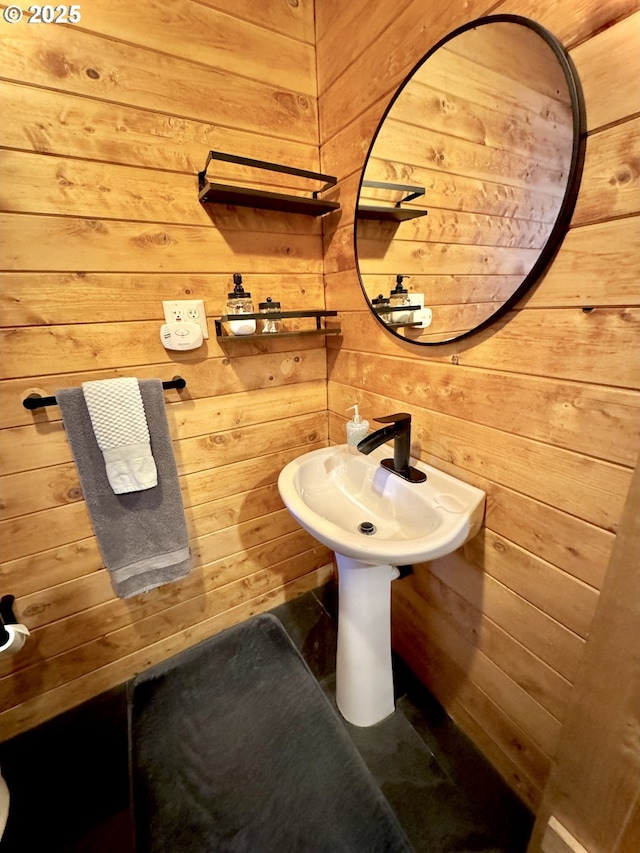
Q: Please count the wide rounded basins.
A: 1